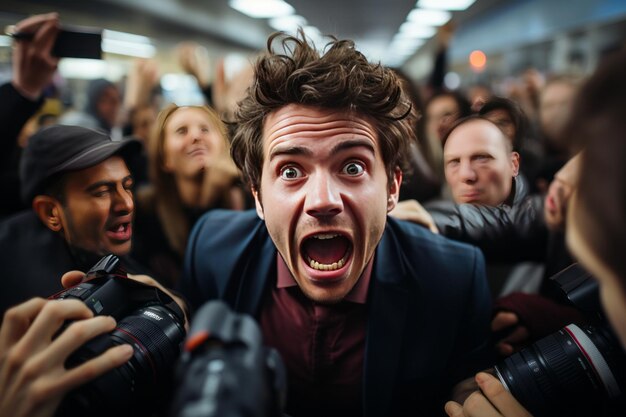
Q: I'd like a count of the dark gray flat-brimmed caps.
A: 1